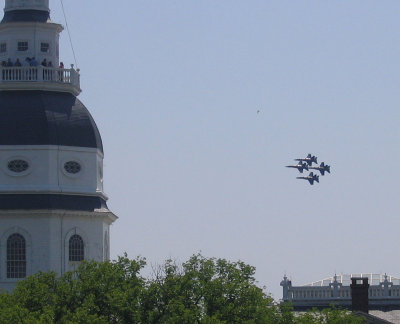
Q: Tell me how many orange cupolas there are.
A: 0